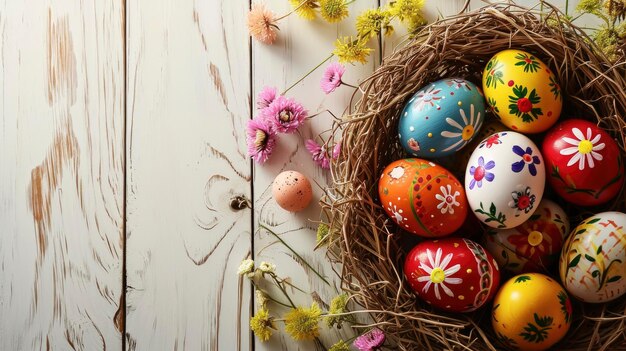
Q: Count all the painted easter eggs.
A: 9